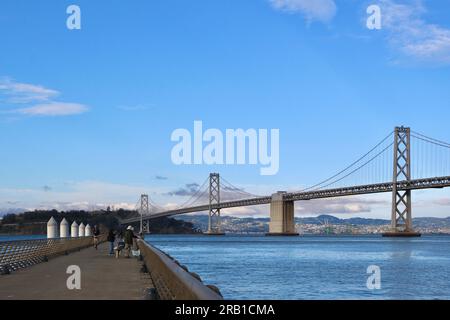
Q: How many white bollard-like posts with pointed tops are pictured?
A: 5